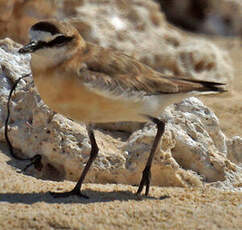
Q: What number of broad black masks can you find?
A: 1